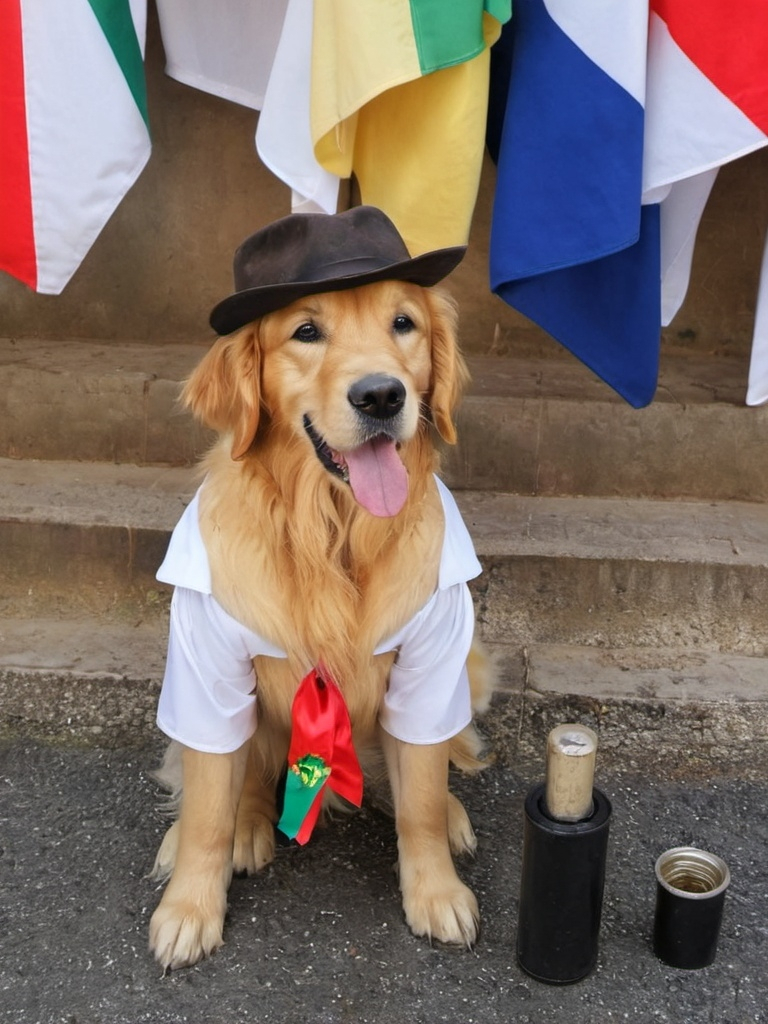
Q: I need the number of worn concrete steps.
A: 3